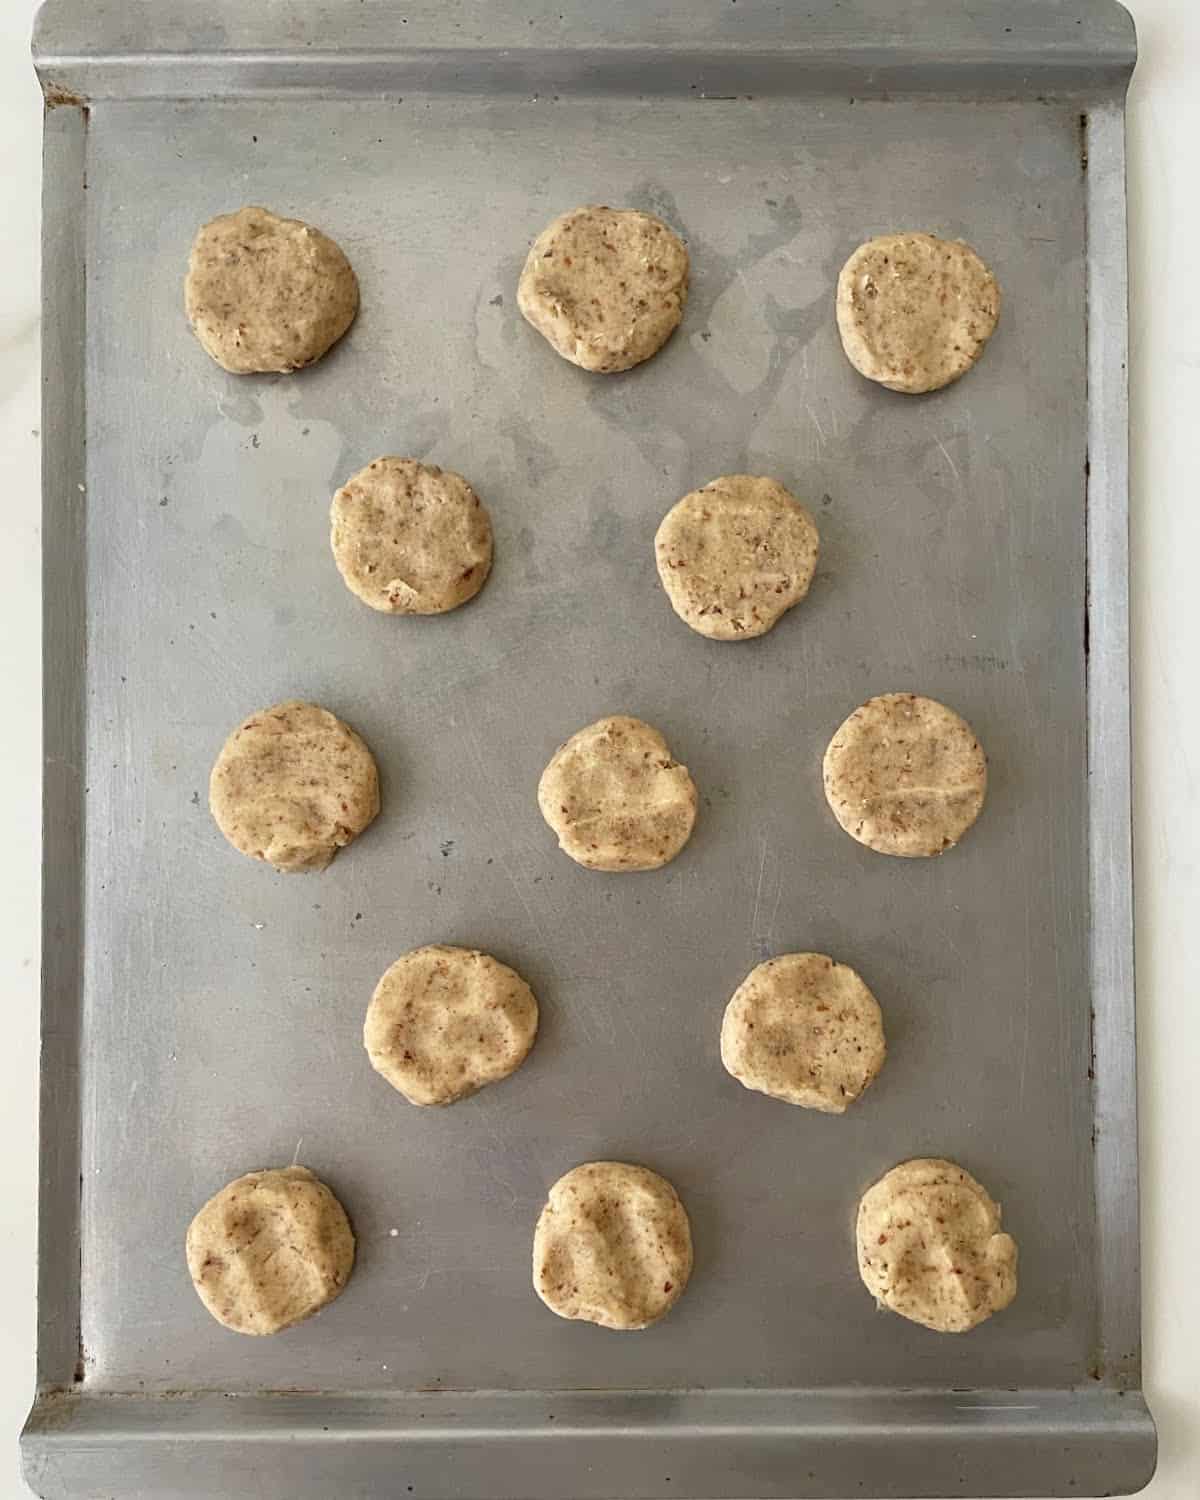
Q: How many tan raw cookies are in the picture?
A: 13